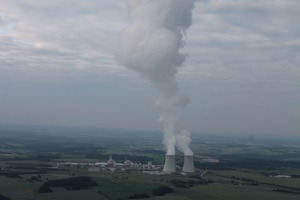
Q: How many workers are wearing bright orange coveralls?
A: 0